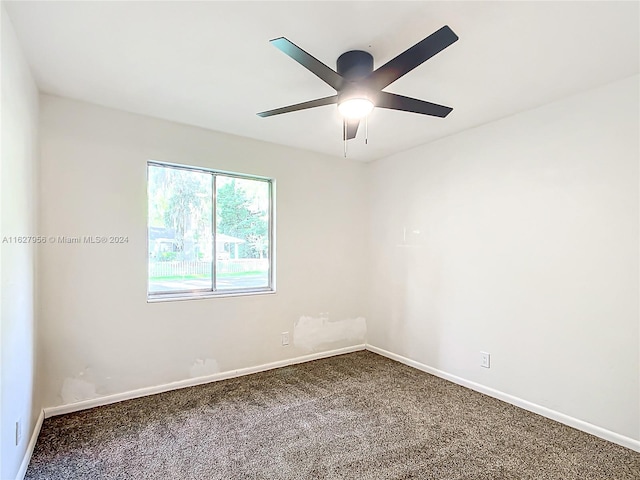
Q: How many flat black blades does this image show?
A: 5